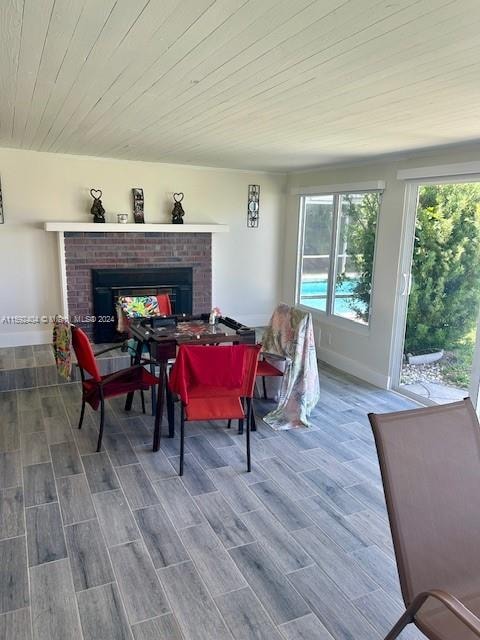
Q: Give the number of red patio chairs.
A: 4